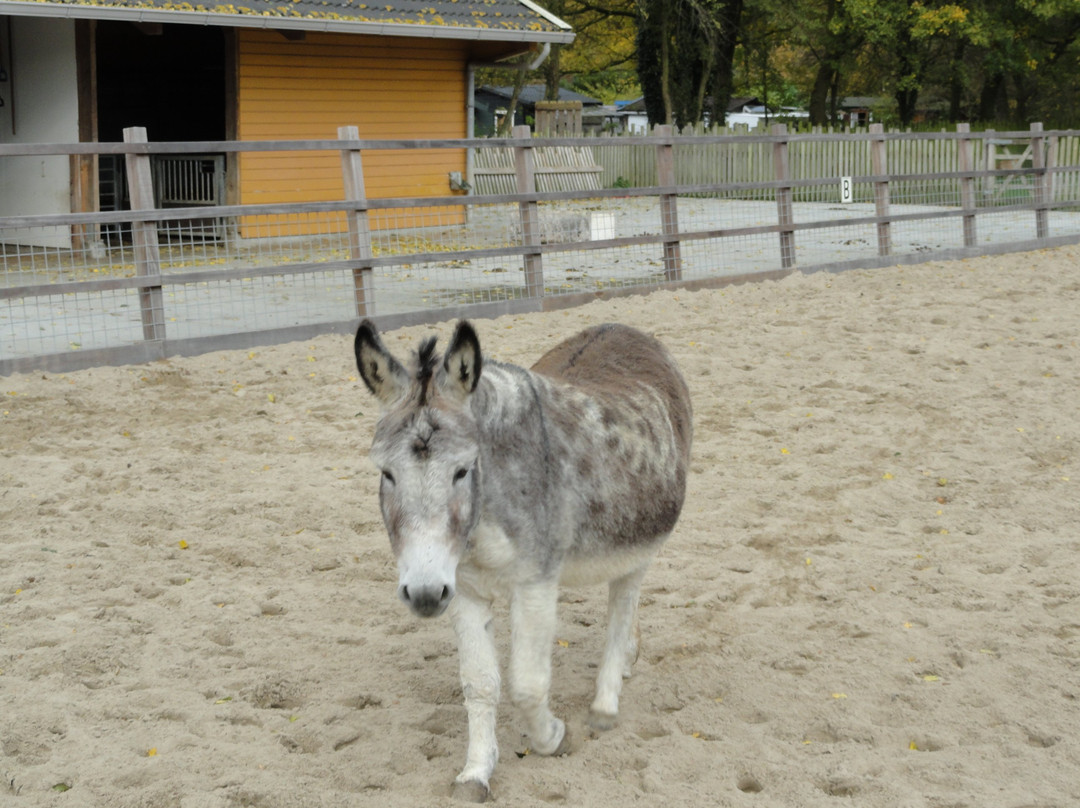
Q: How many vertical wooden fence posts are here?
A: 8